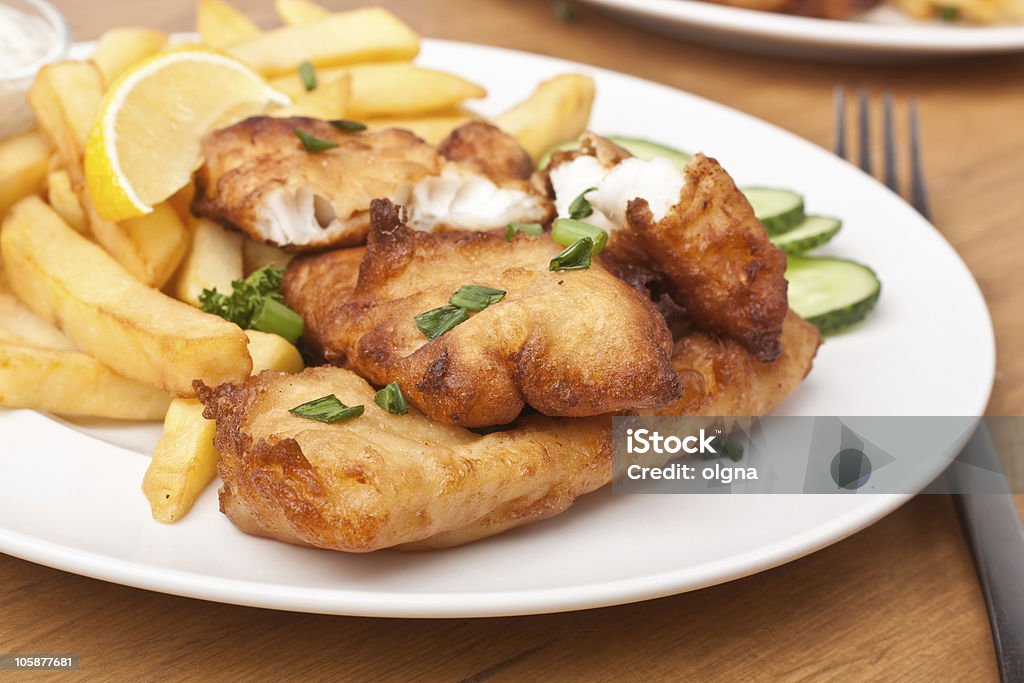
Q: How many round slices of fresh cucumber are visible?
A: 4